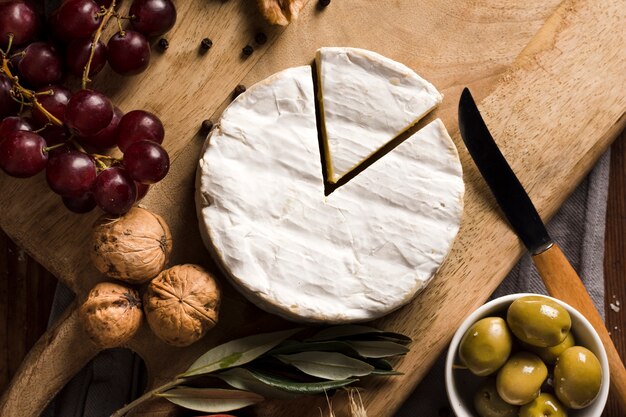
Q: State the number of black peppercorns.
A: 7